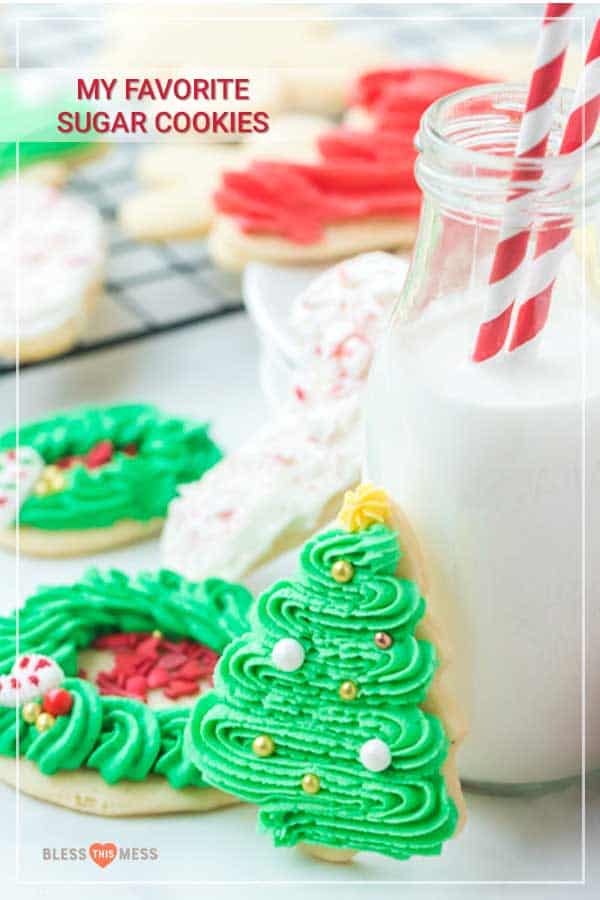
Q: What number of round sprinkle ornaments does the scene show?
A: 7